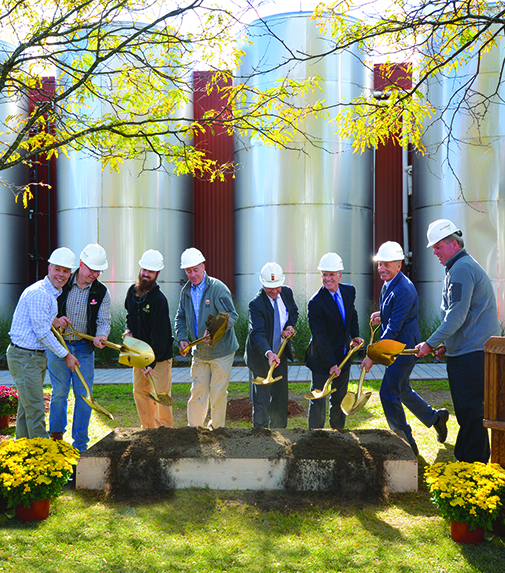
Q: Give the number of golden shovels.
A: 8